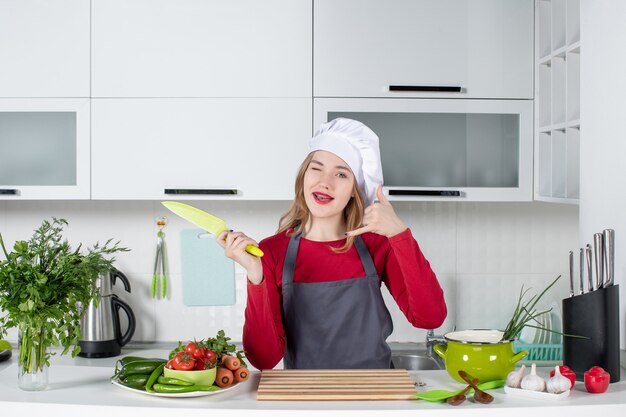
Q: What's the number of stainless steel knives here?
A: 5